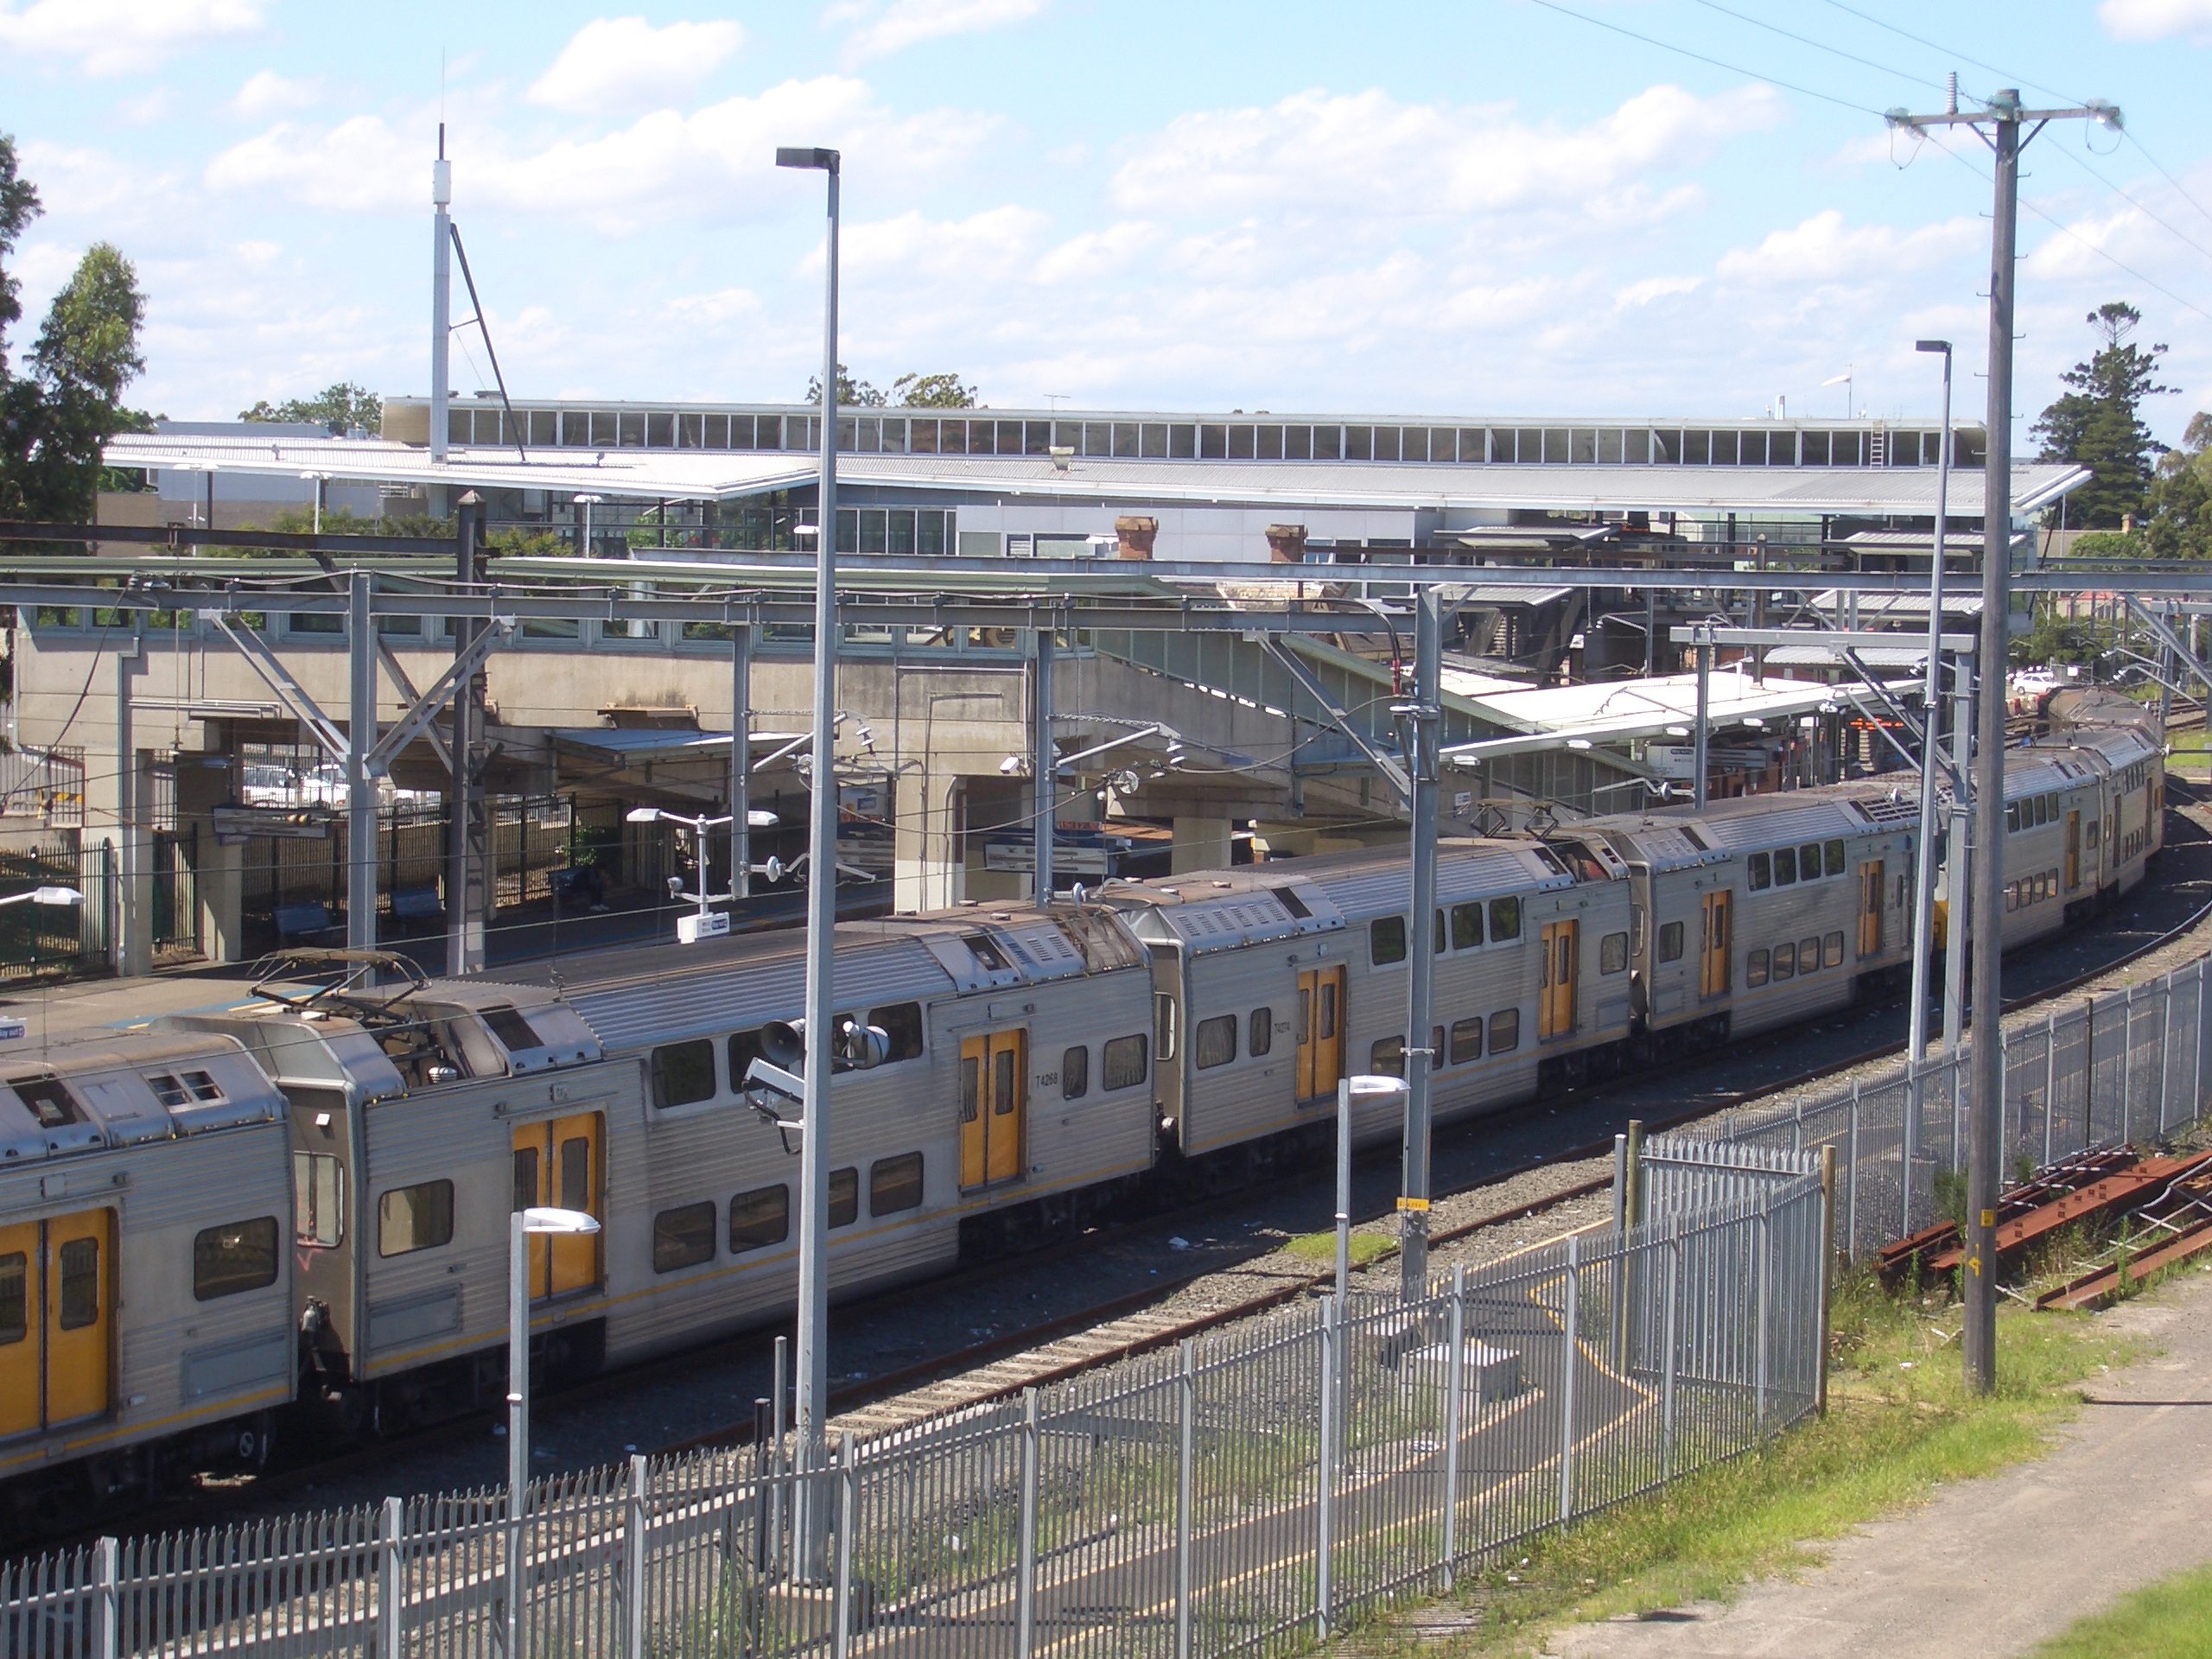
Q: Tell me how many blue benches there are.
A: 3